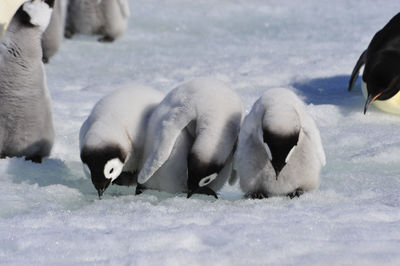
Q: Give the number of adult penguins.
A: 1